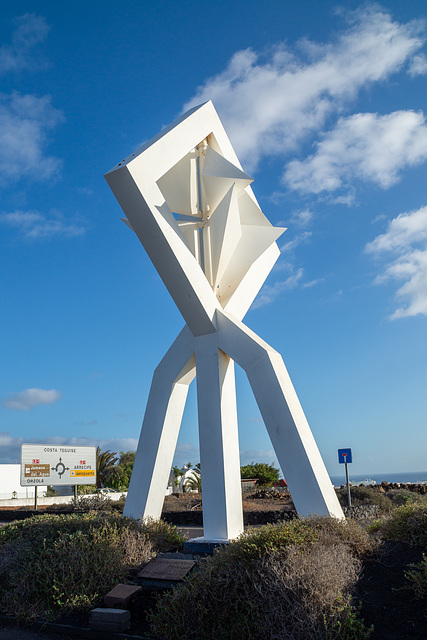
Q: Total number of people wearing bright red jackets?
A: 0